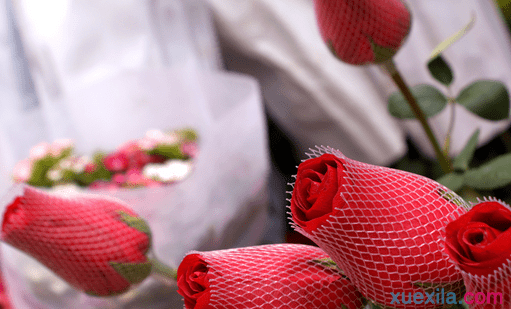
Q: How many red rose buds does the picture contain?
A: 5